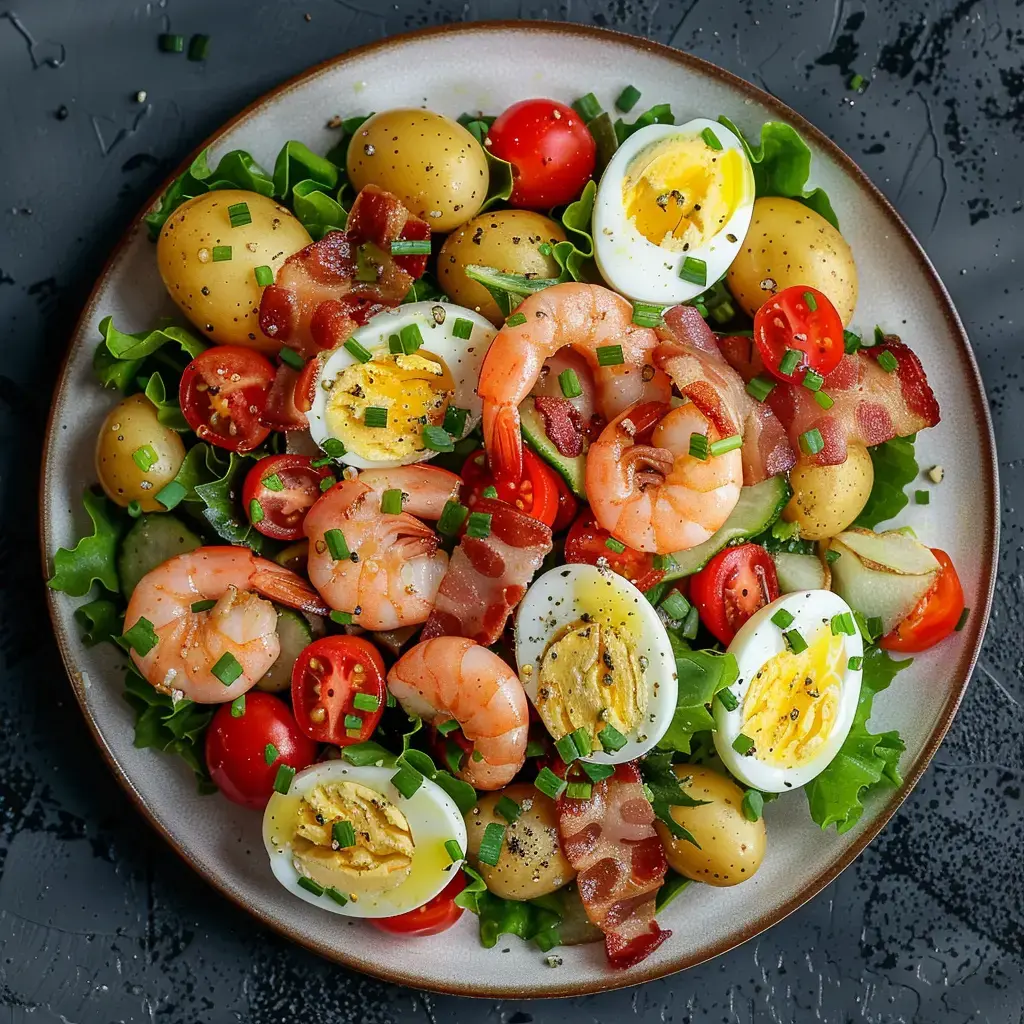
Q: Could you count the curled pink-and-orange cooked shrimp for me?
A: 5